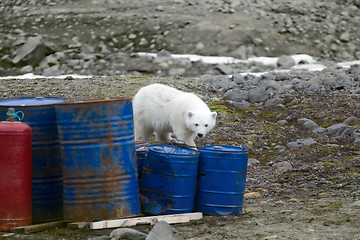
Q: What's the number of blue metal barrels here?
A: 5